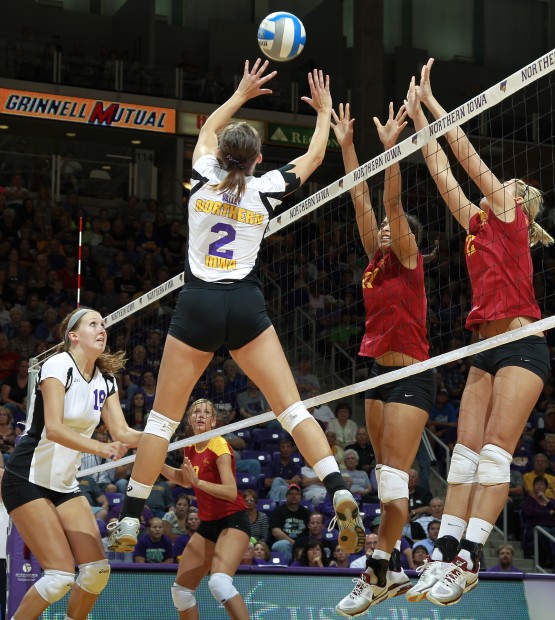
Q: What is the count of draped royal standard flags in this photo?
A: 0